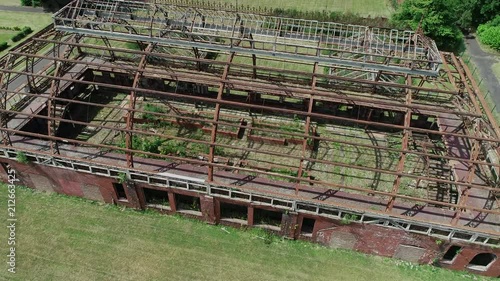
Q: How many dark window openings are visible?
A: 8